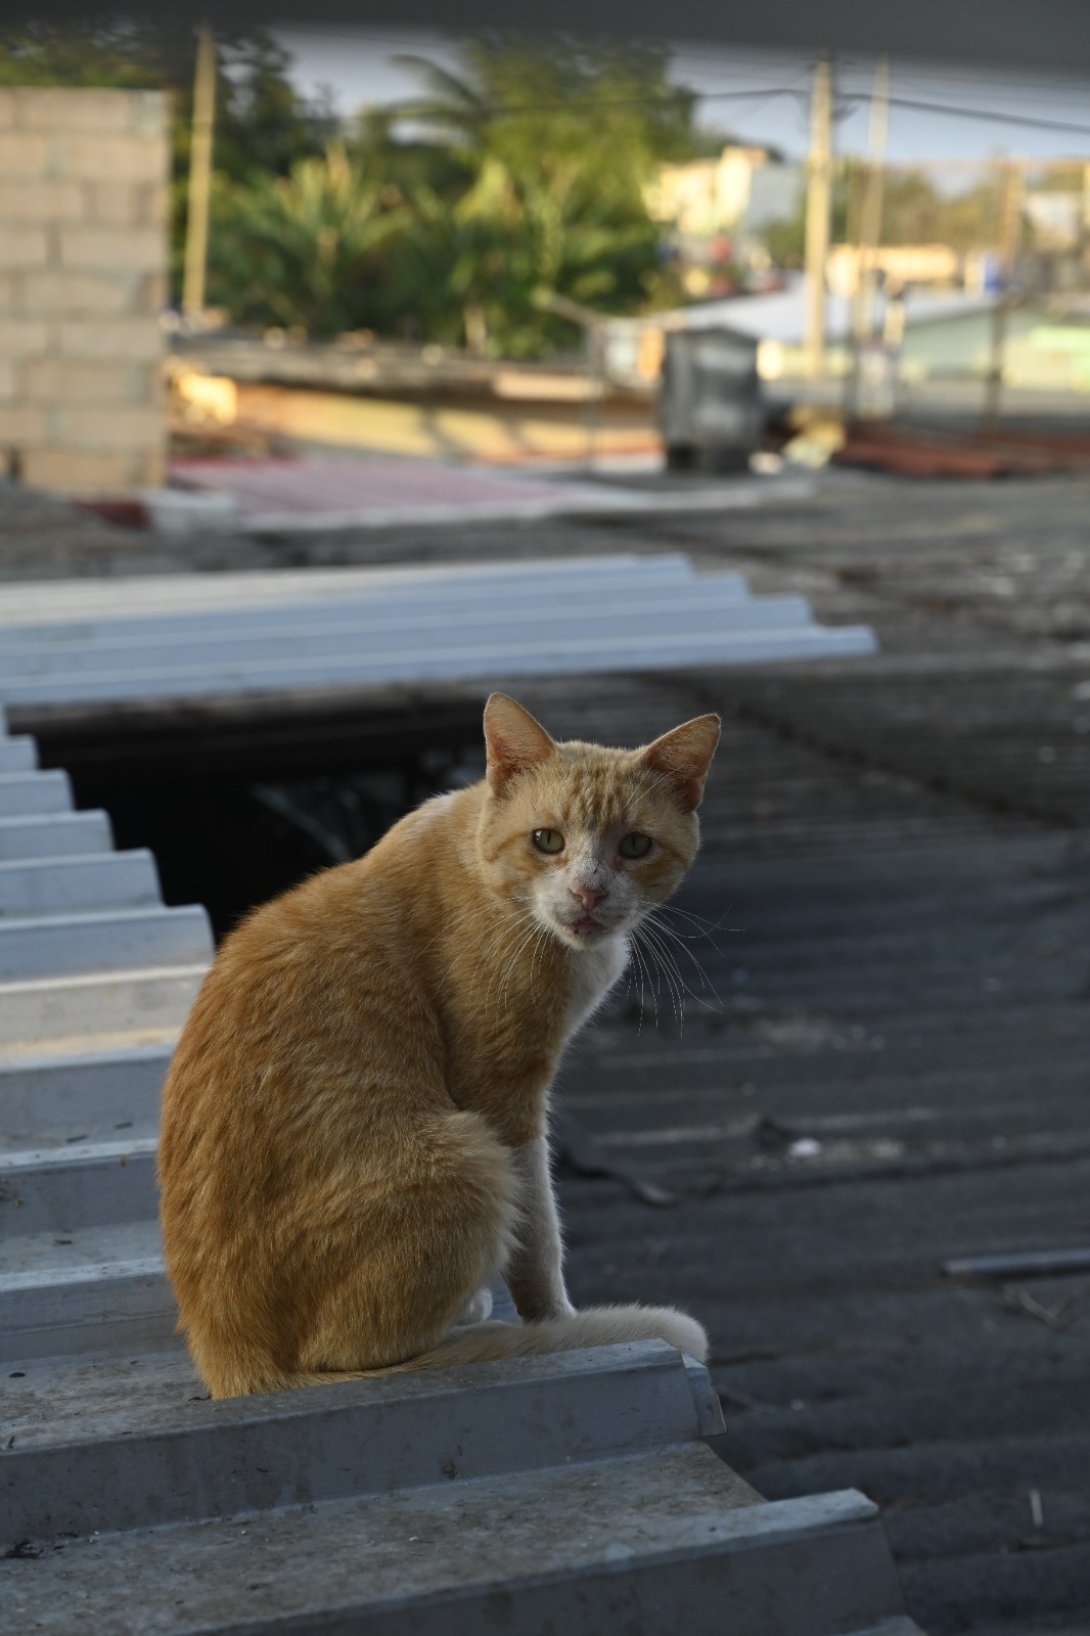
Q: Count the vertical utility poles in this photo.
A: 3